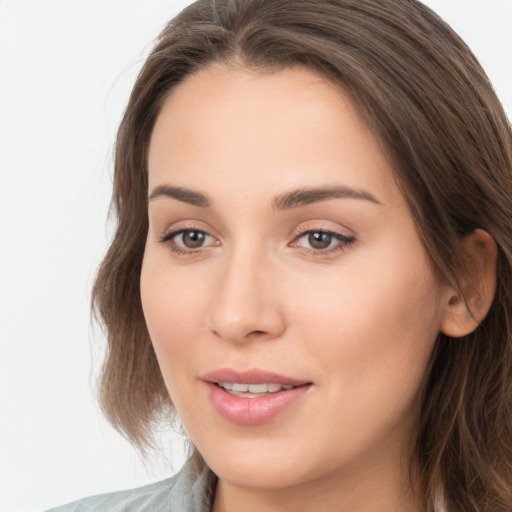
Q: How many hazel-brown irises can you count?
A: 2